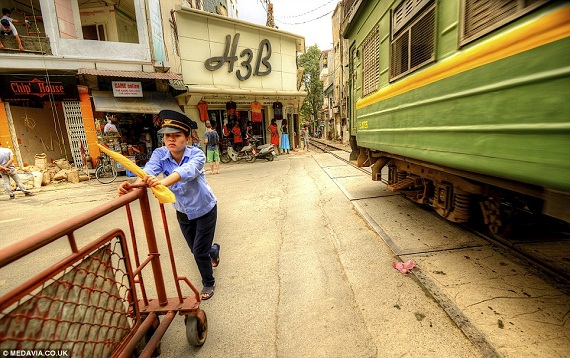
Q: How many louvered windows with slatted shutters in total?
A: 3